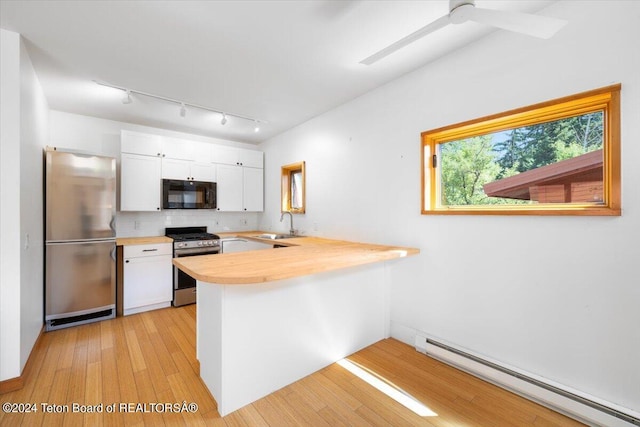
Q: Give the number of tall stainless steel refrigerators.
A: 1